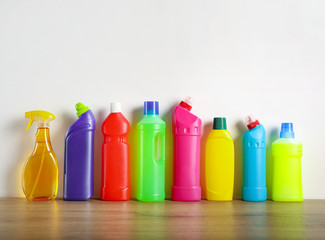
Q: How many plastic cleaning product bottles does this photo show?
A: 8